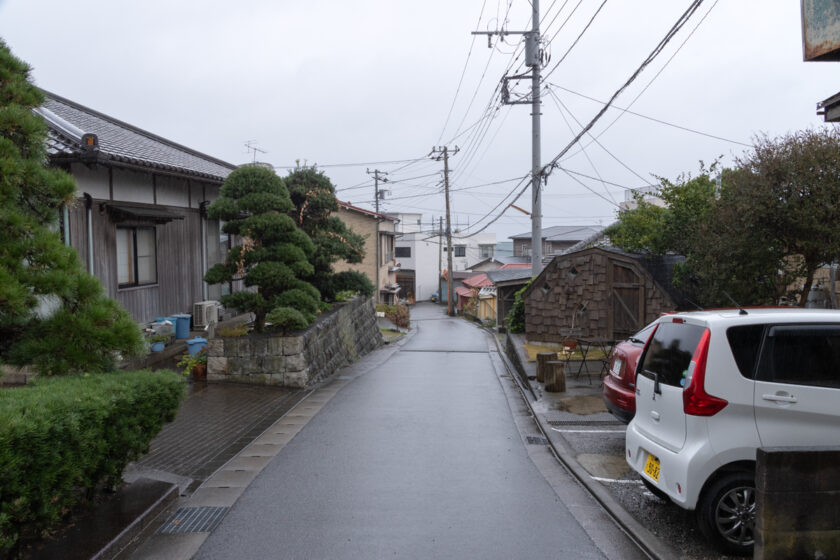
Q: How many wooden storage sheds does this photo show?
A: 1